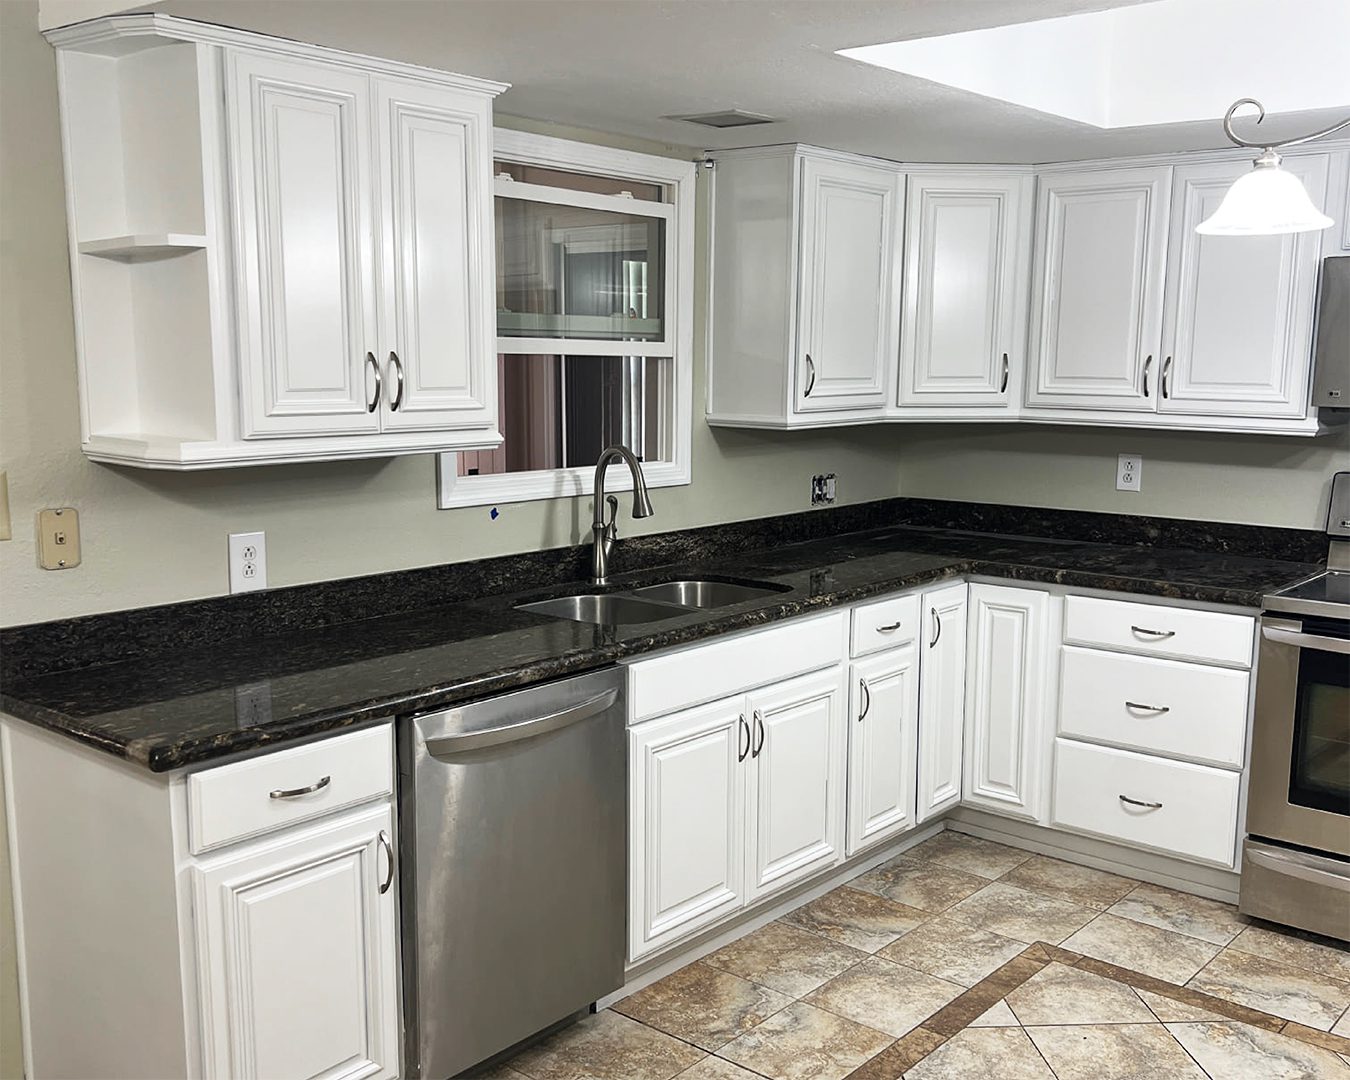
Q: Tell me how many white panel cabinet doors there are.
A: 12